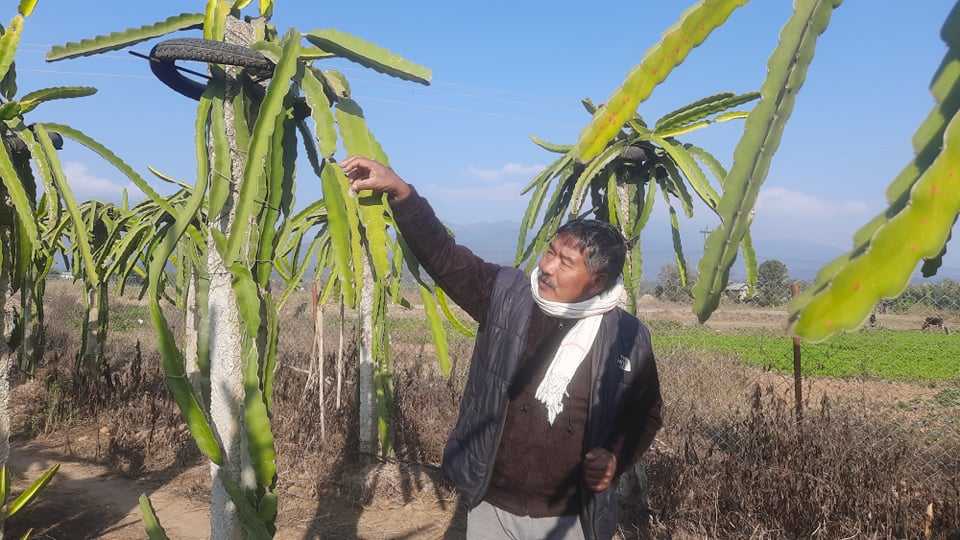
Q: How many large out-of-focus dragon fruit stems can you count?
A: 3